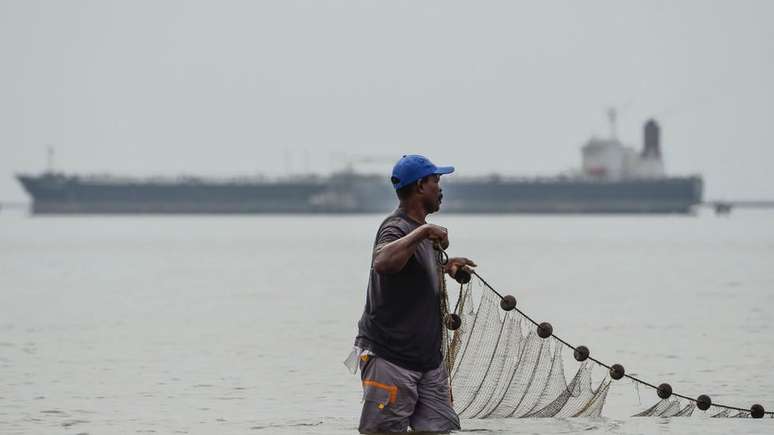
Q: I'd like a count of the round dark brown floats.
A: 9